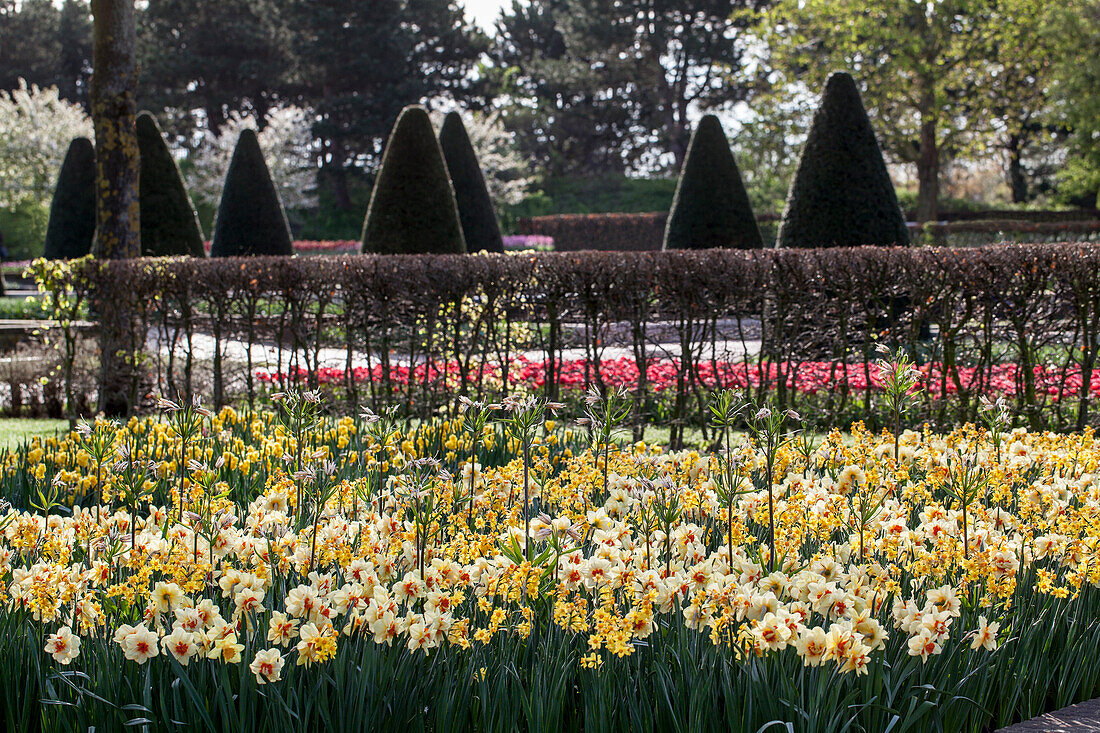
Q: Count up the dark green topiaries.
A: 7